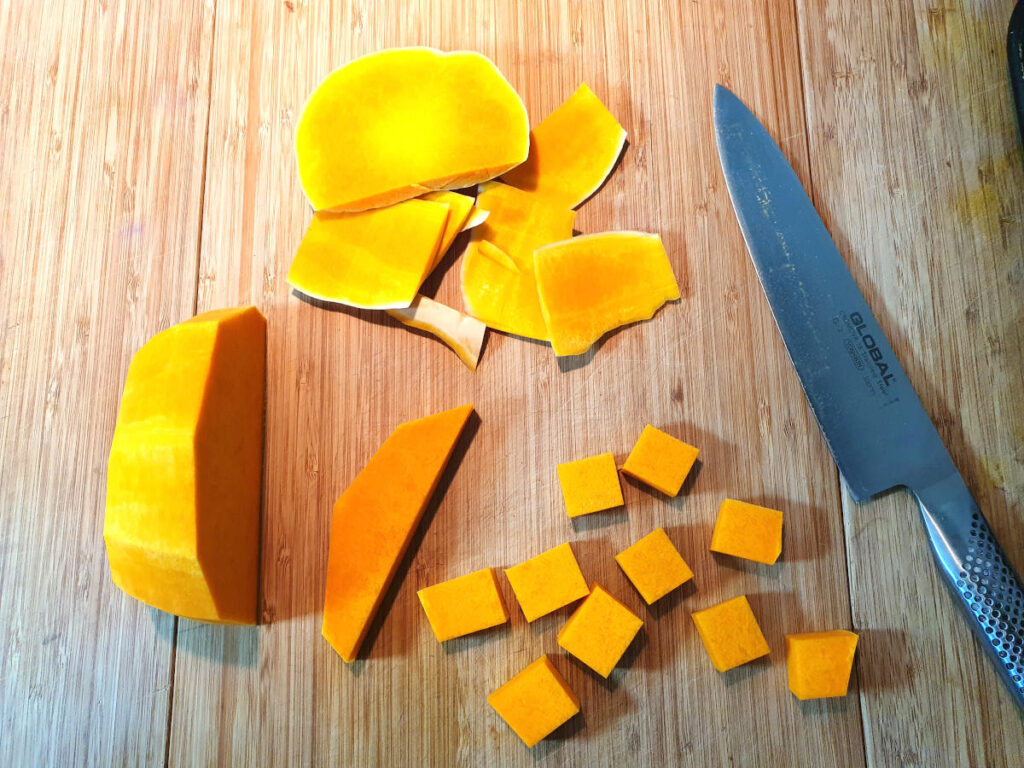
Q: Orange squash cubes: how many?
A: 10